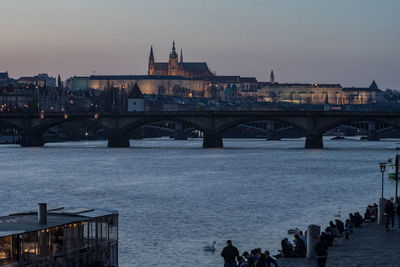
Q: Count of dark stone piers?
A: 4